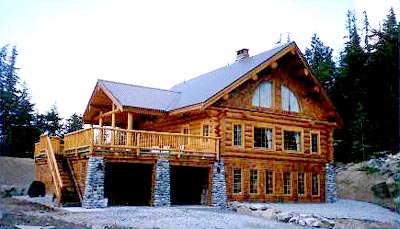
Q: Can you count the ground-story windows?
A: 6